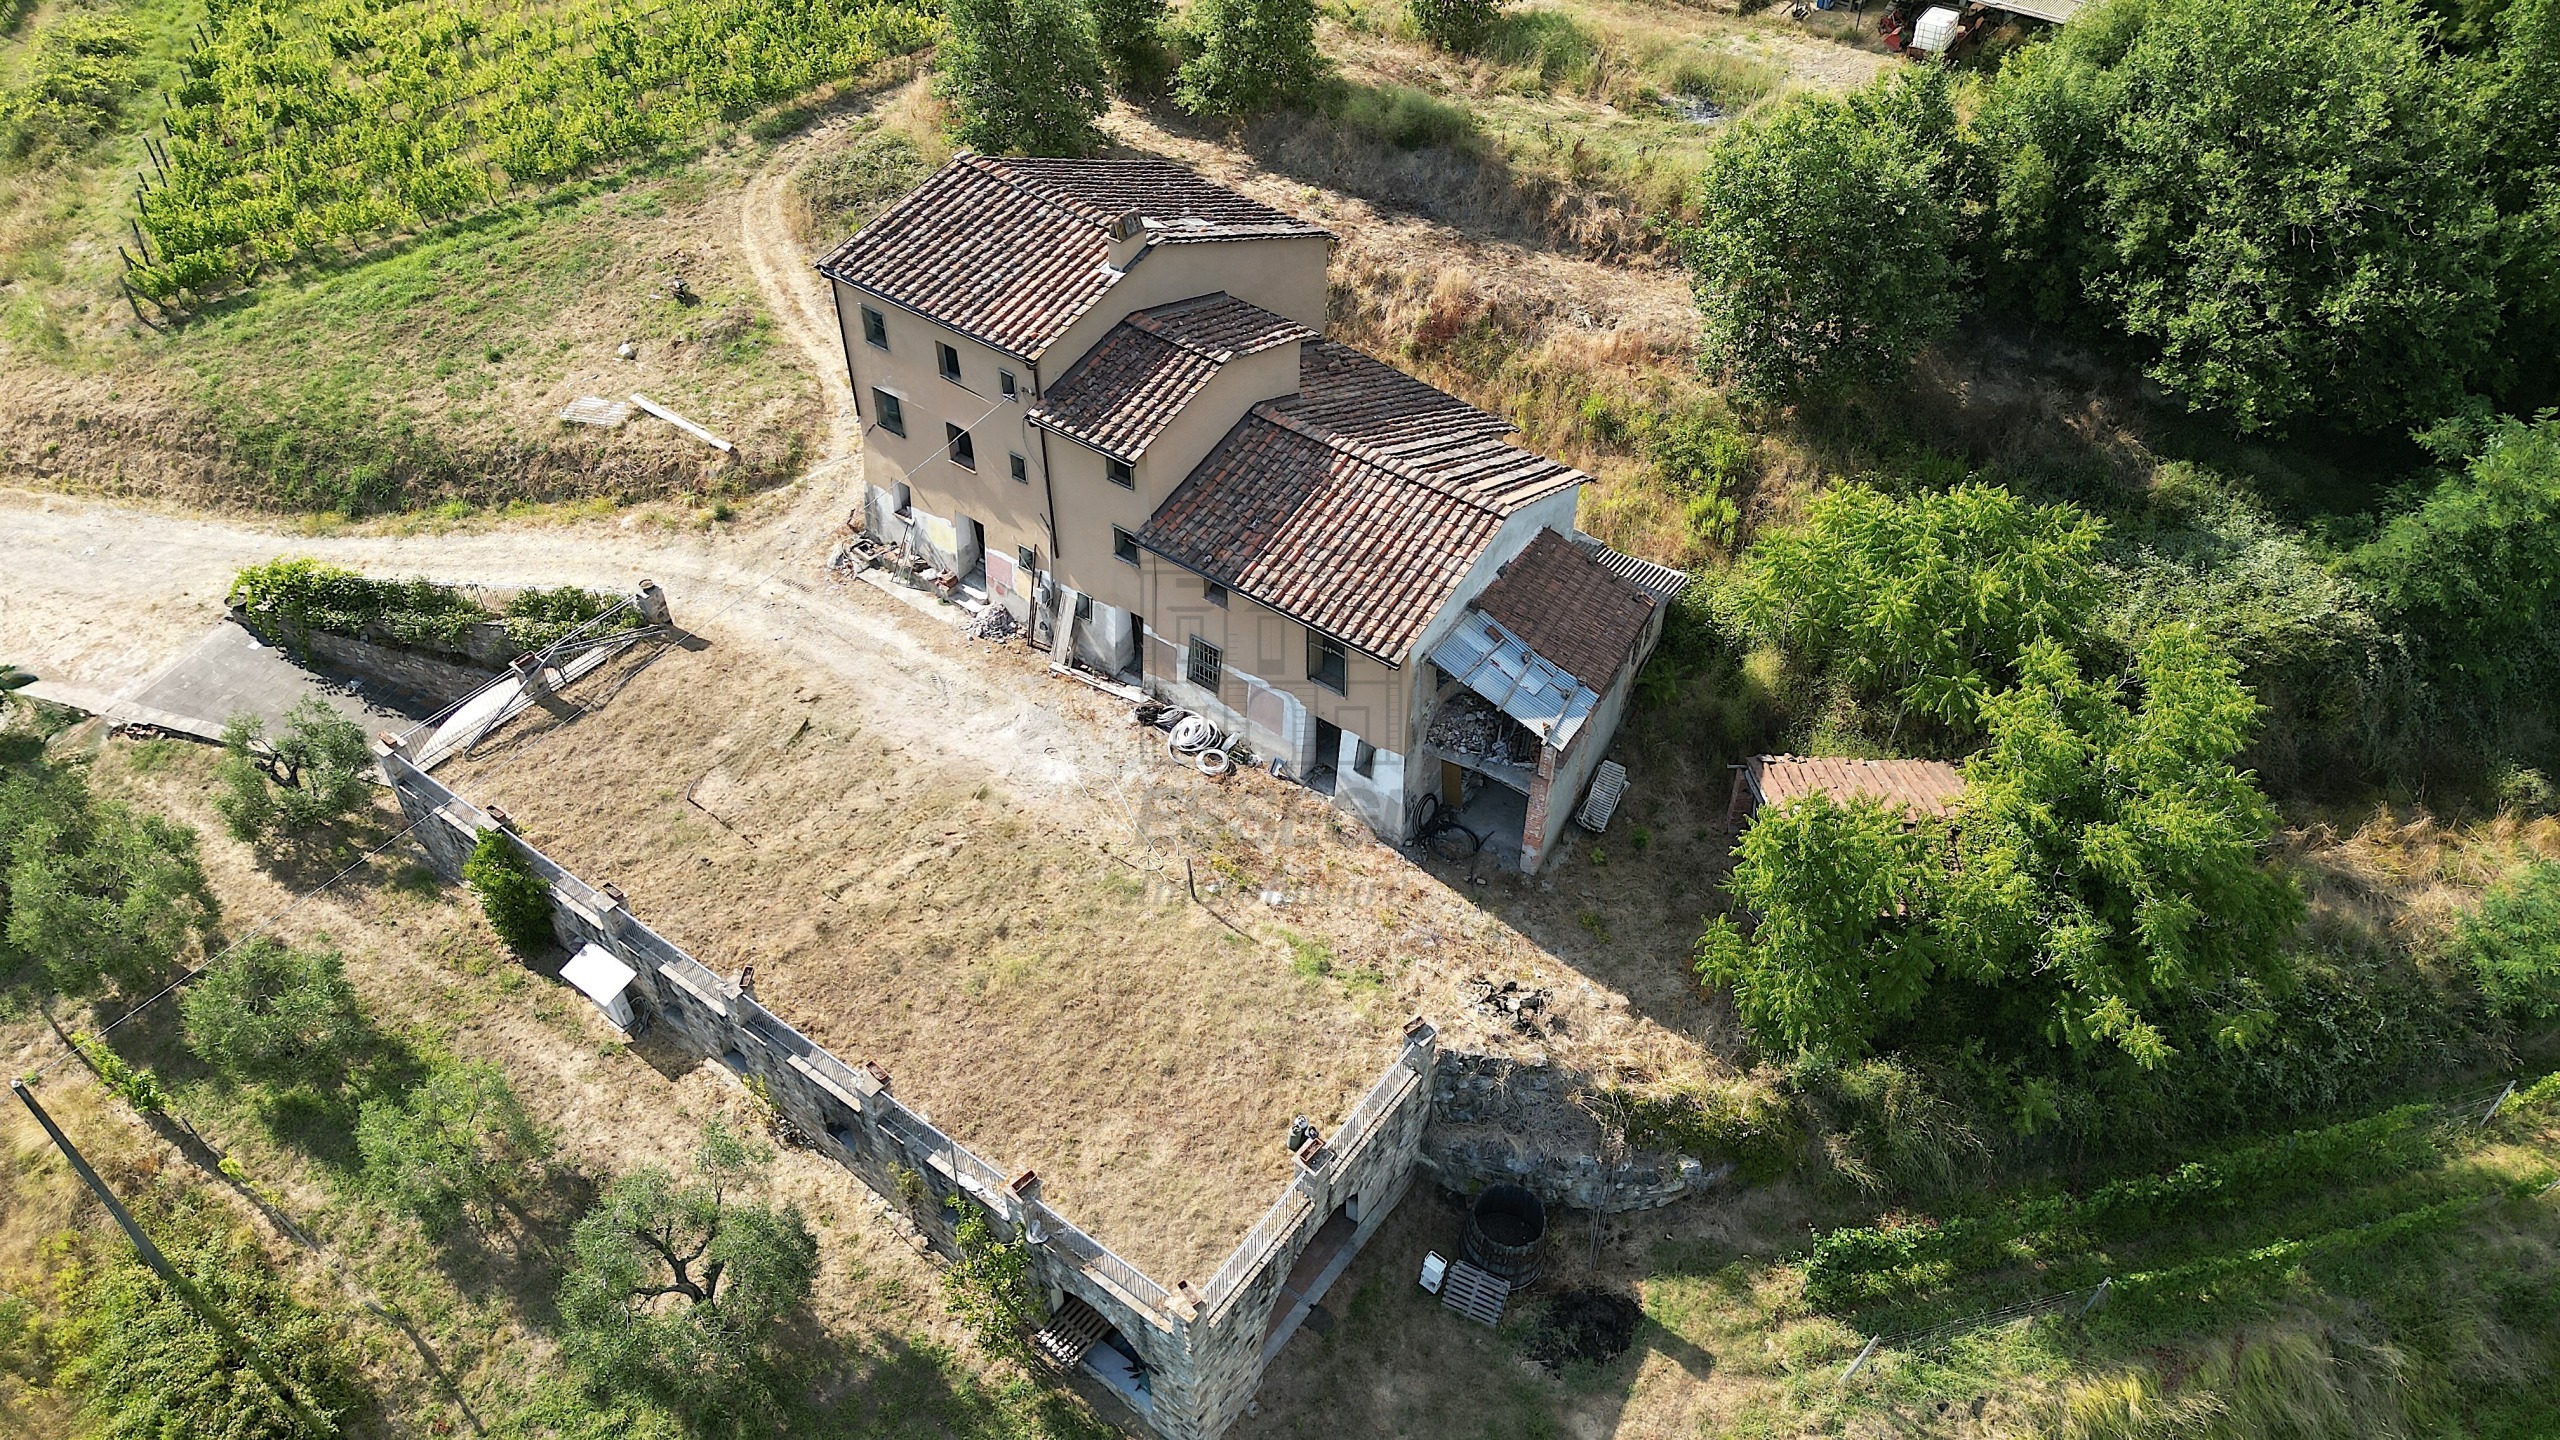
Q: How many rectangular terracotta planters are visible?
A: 10